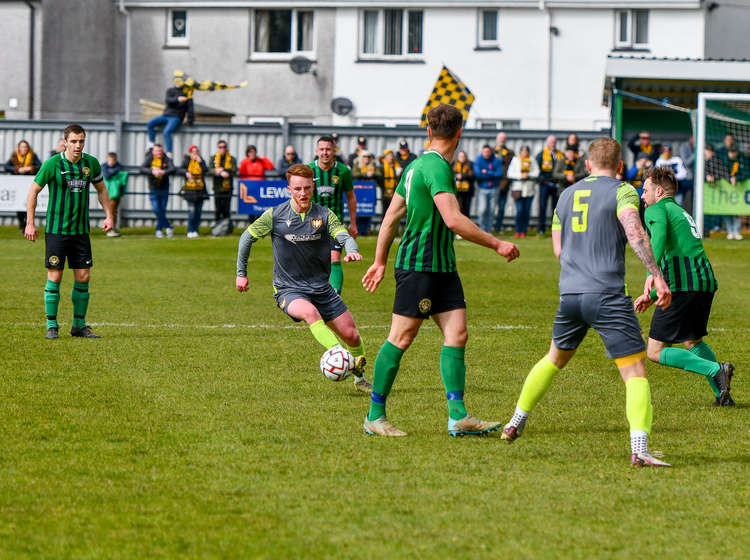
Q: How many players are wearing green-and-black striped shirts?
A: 4